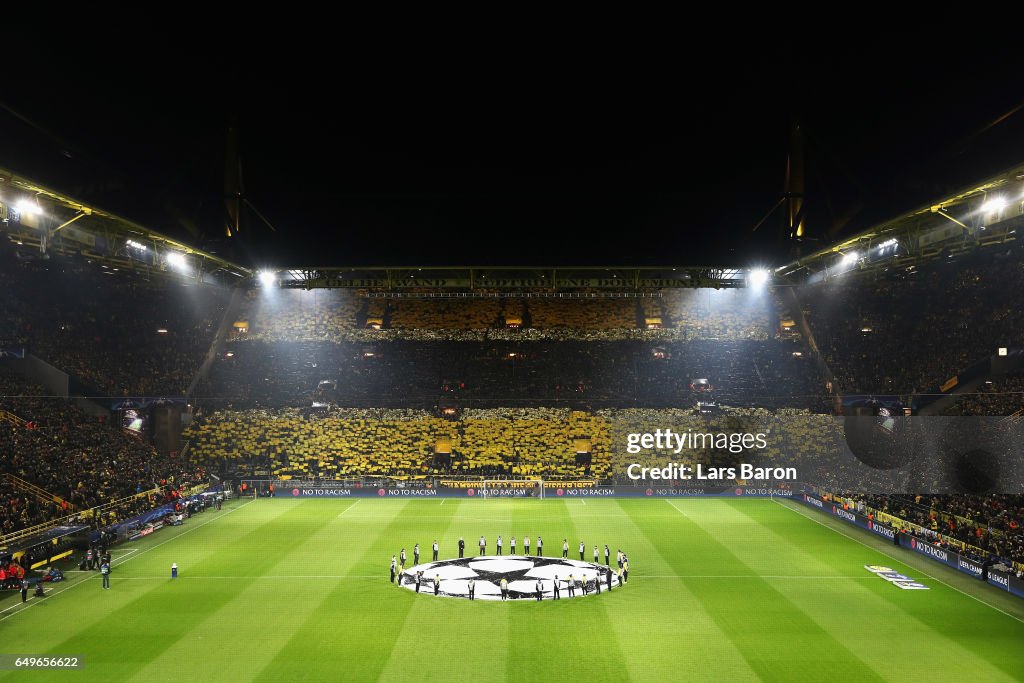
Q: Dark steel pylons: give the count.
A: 2